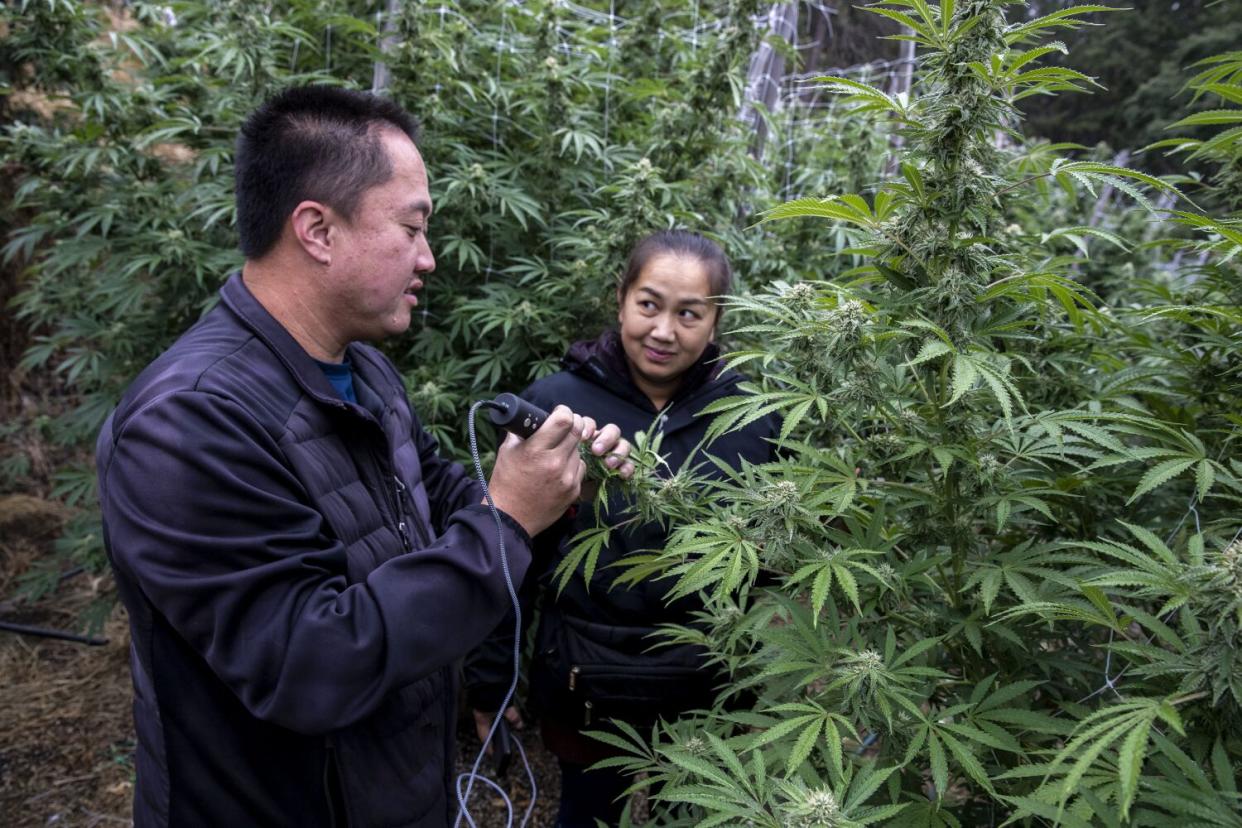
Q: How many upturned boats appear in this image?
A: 0